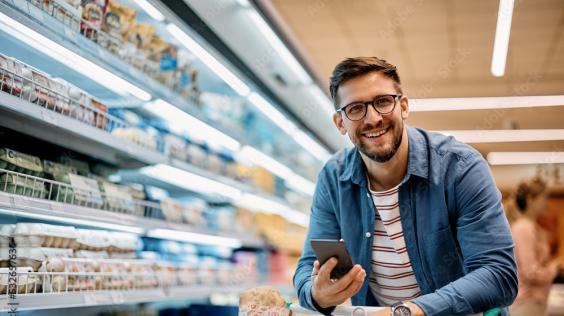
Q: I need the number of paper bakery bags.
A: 1